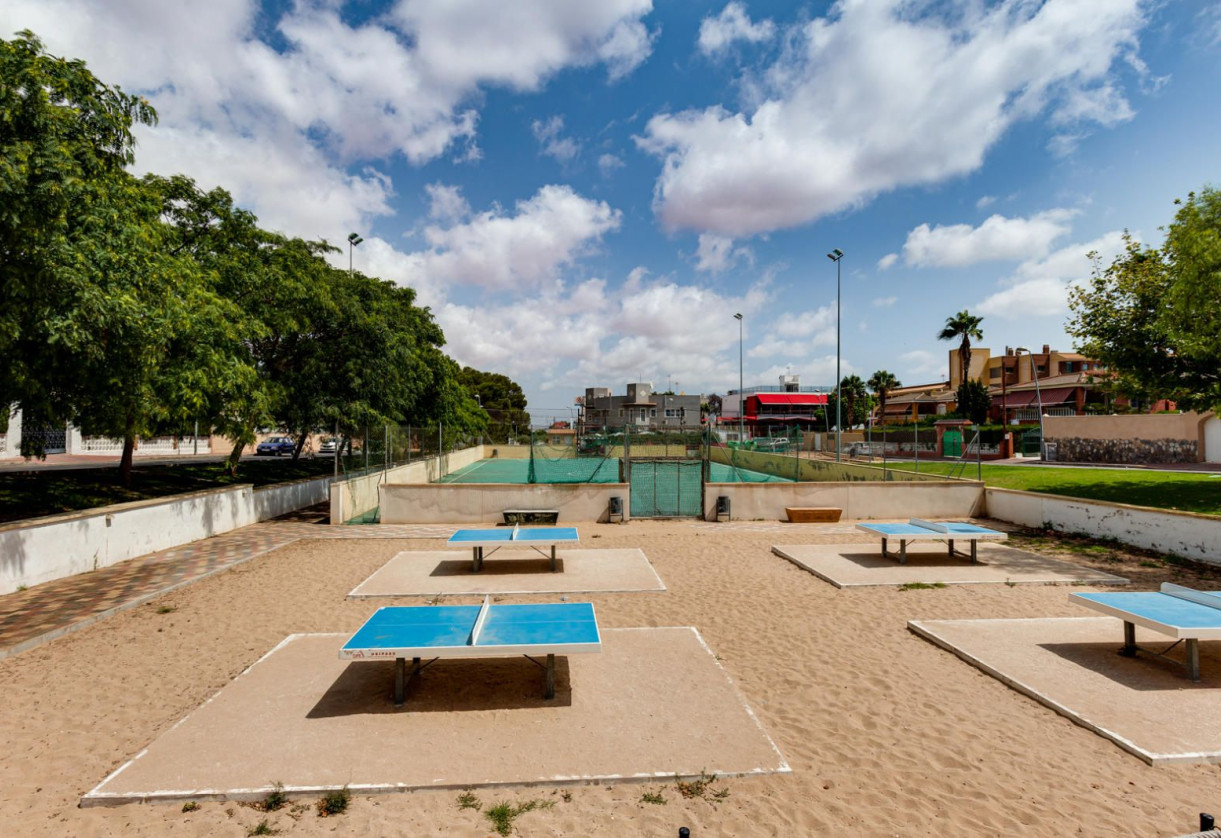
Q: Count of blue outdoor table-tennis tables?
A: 4